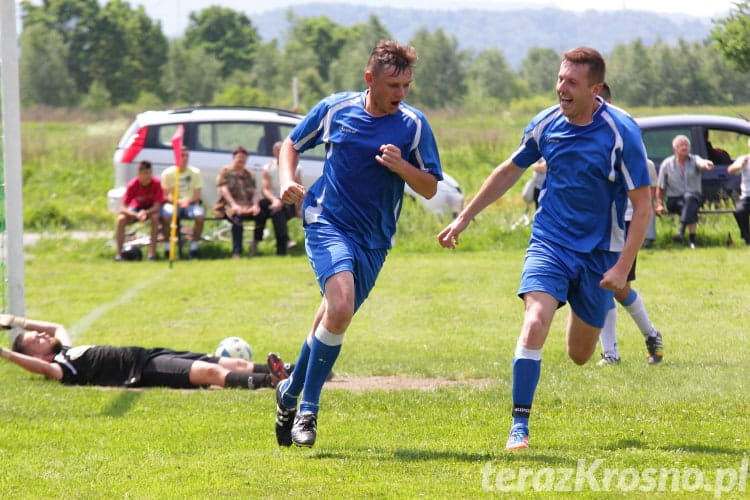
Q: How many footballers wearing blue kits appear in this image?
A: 2